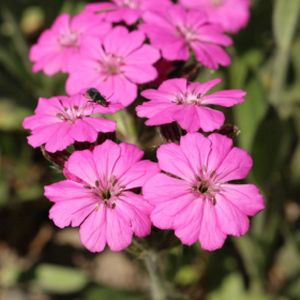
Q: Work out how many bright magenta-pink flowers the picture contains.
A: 9